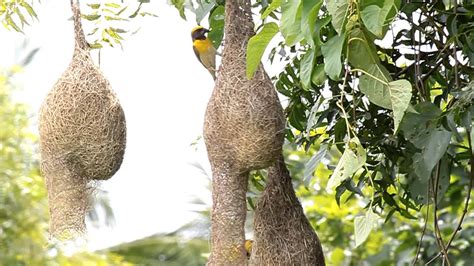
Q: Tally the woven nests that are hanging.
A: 3